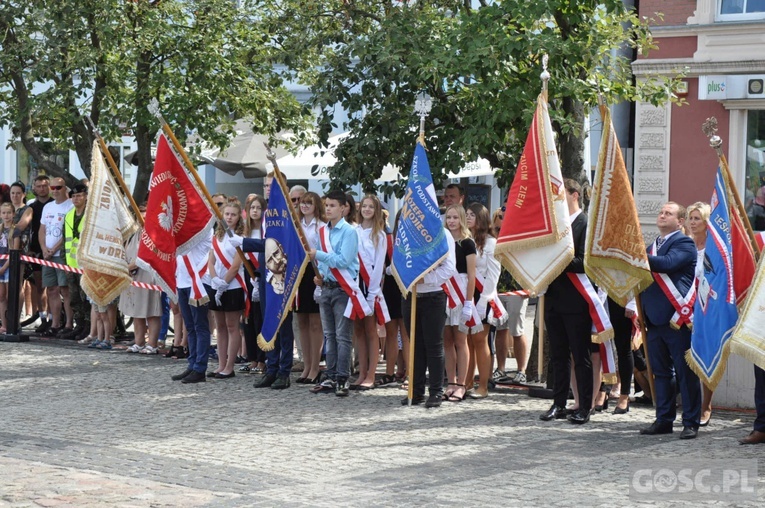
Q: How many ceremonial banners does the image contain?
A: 8